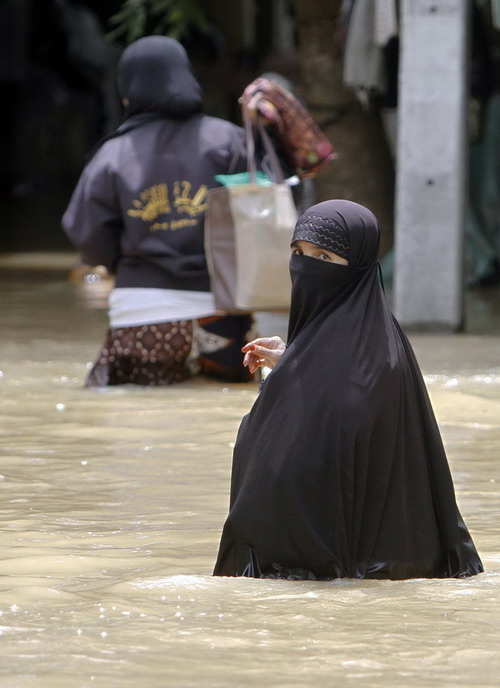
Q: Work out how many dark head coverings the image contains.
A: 2